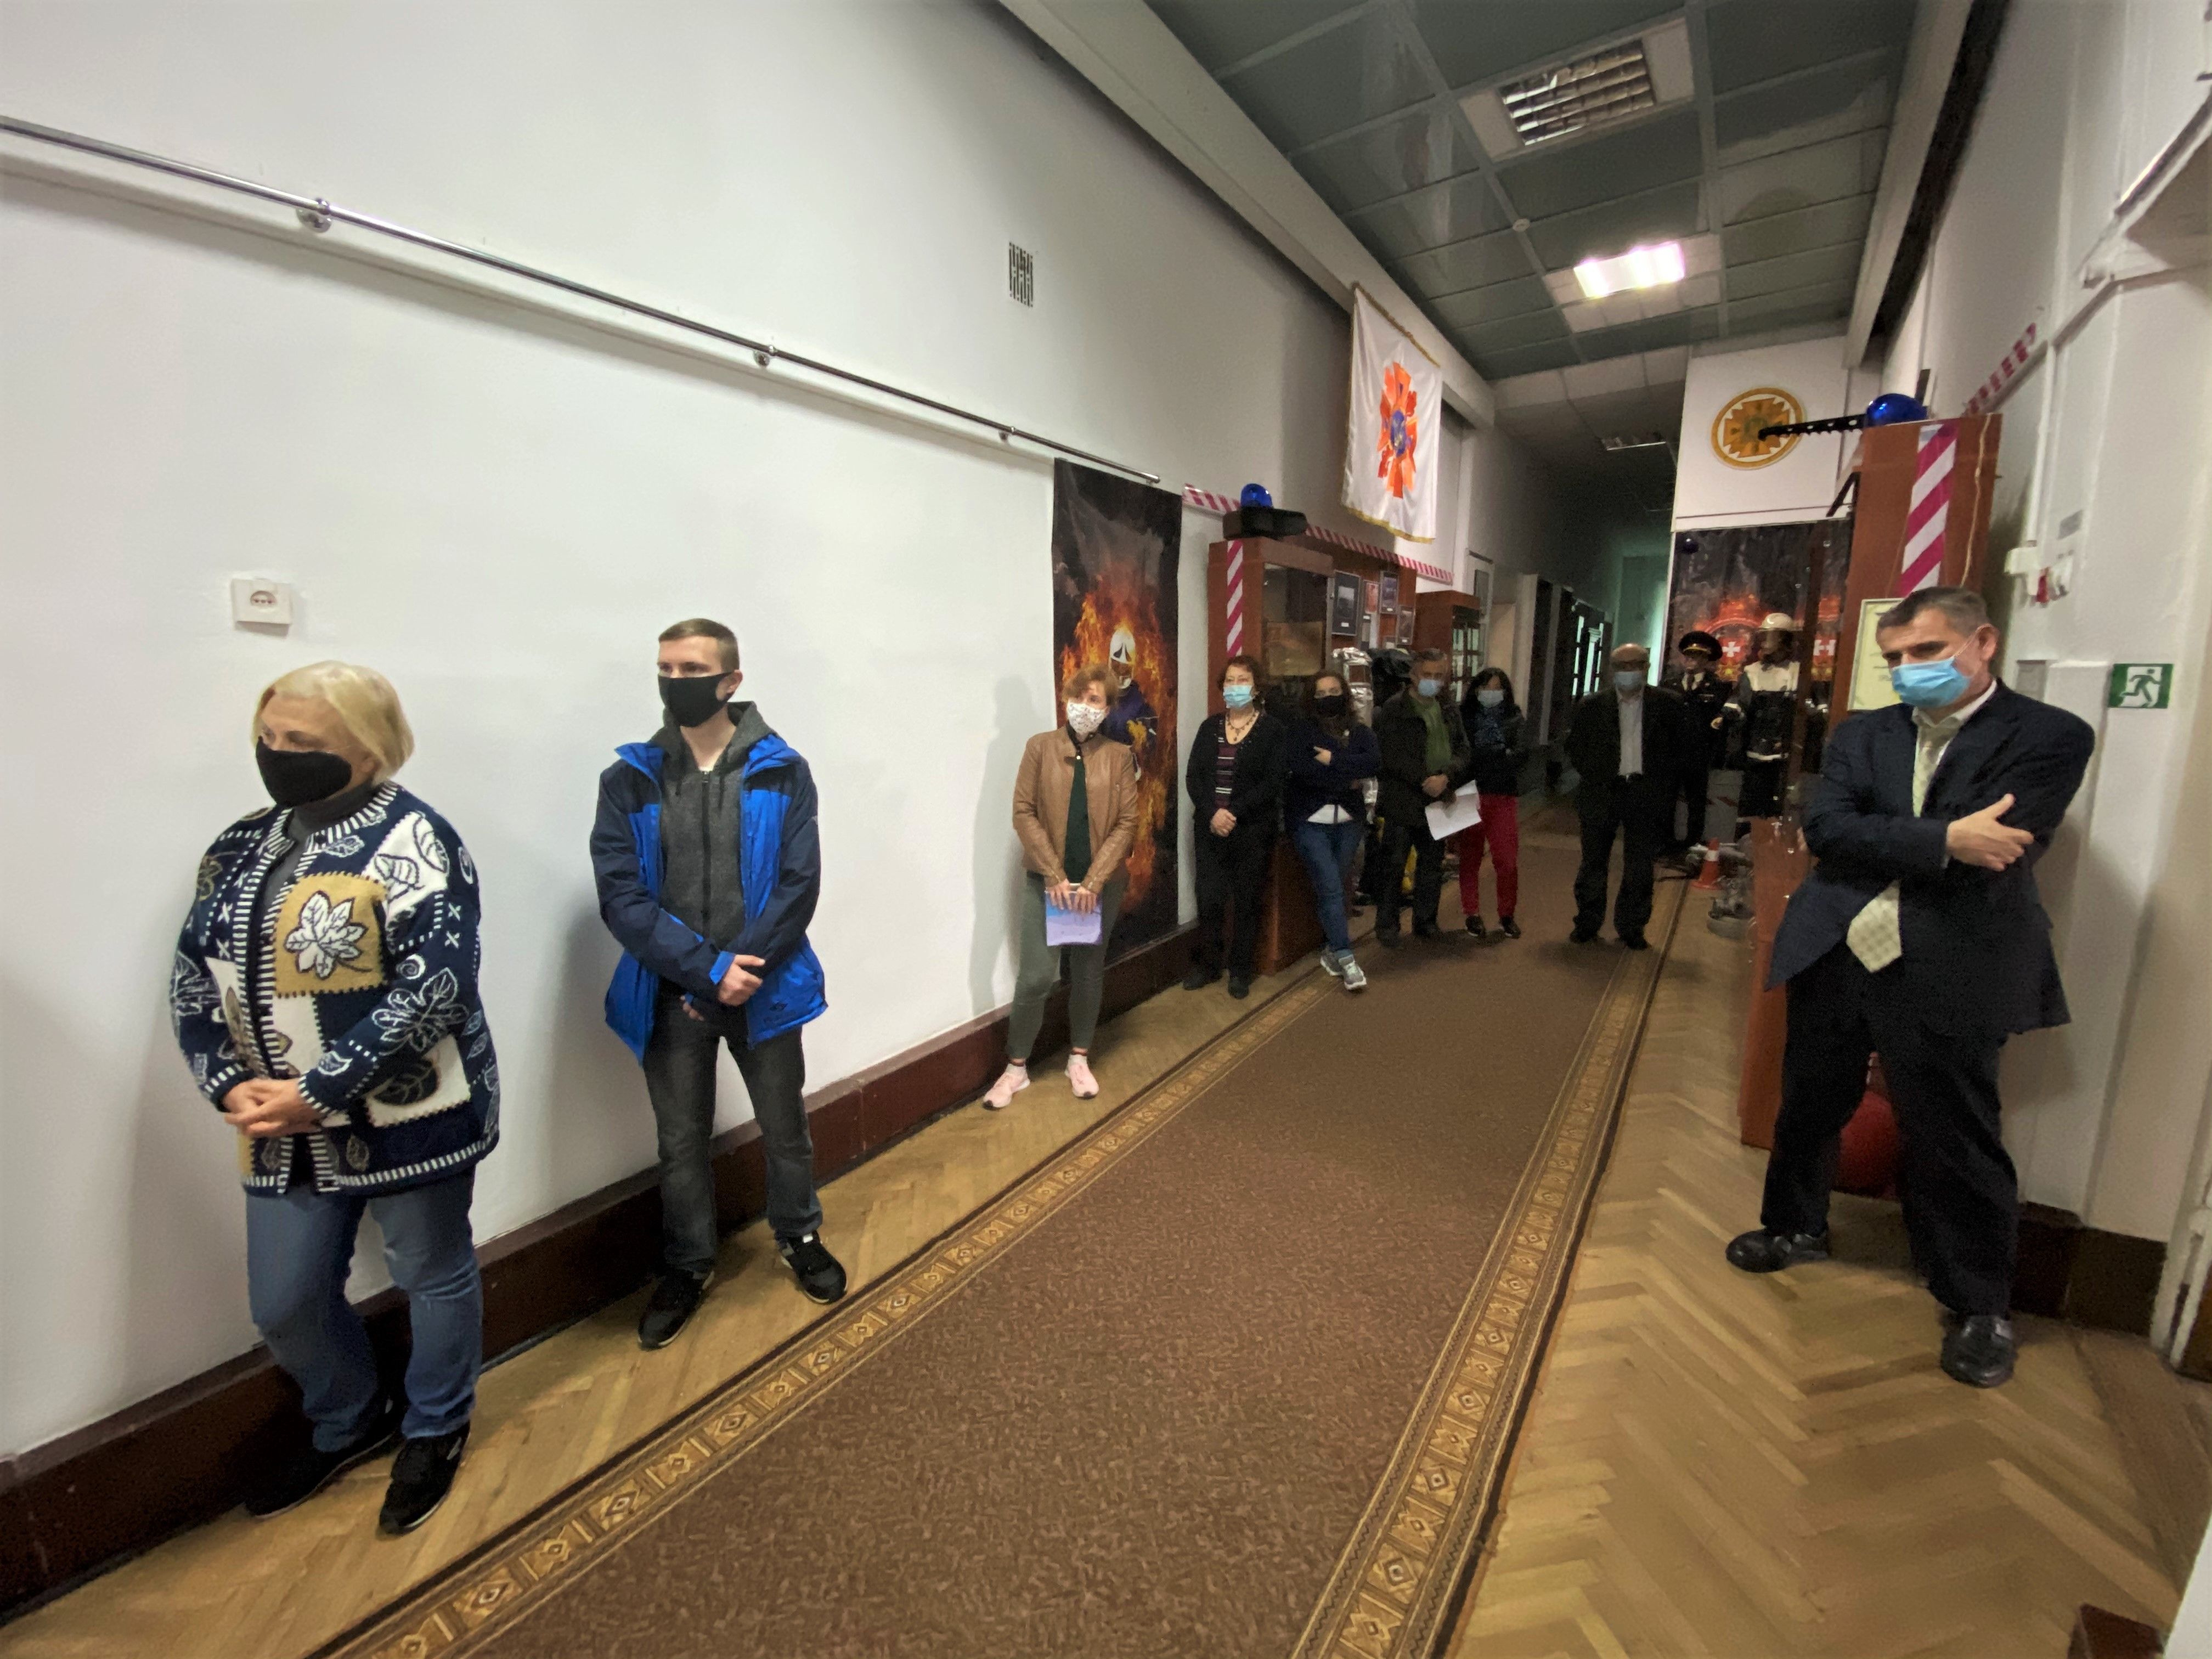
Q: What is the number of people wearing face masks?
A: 9